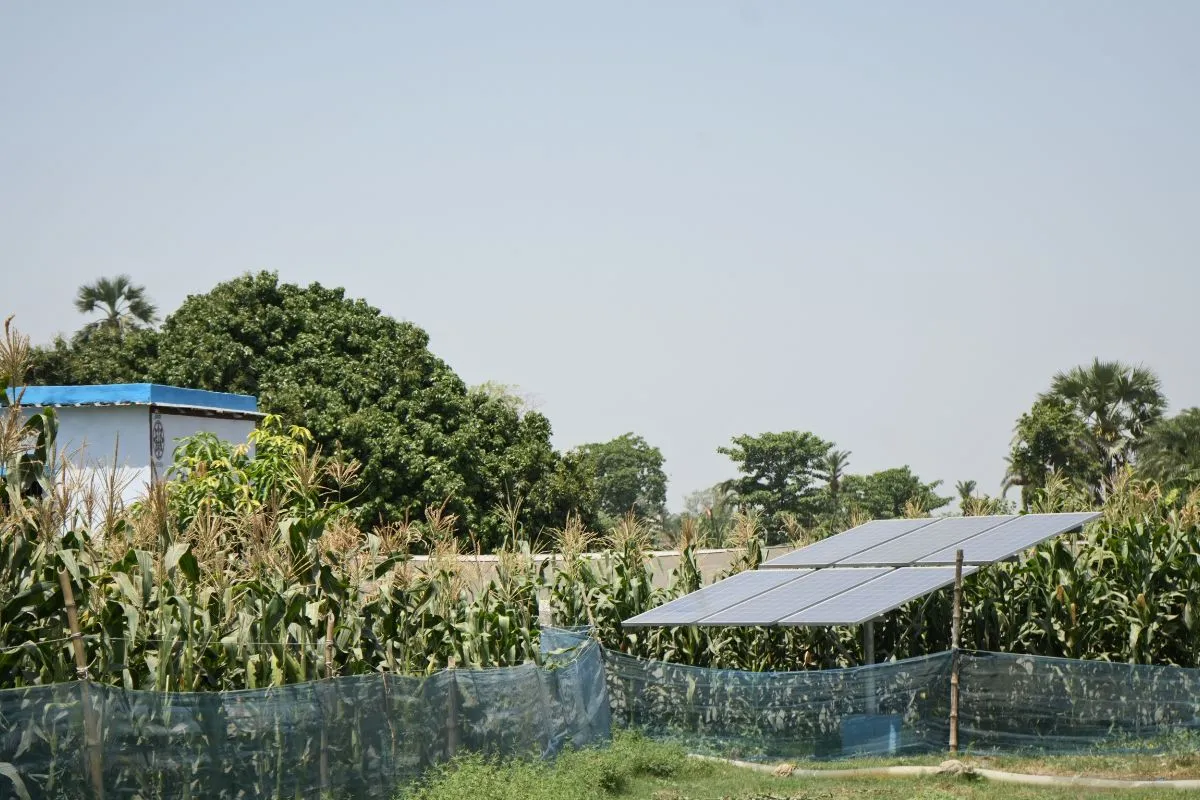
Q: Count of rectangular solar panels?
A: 6